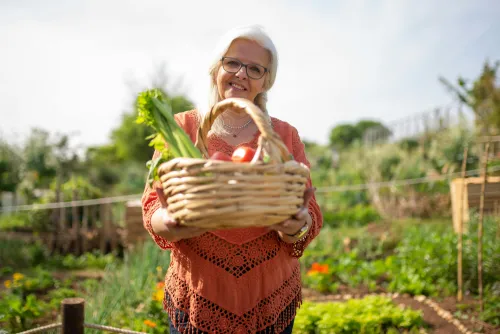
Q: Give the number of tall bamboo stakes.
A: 2